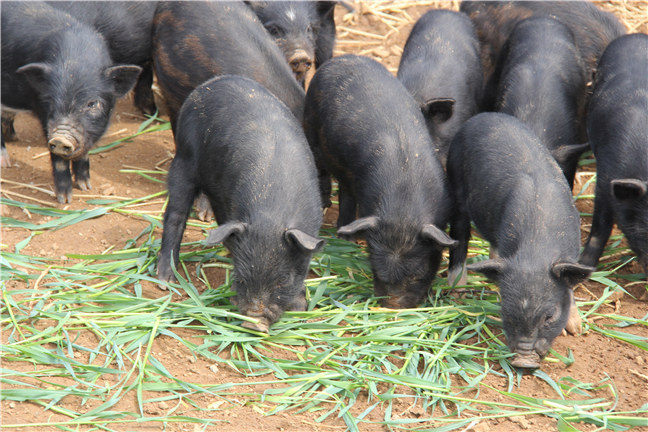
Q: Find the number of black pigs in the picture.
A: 11